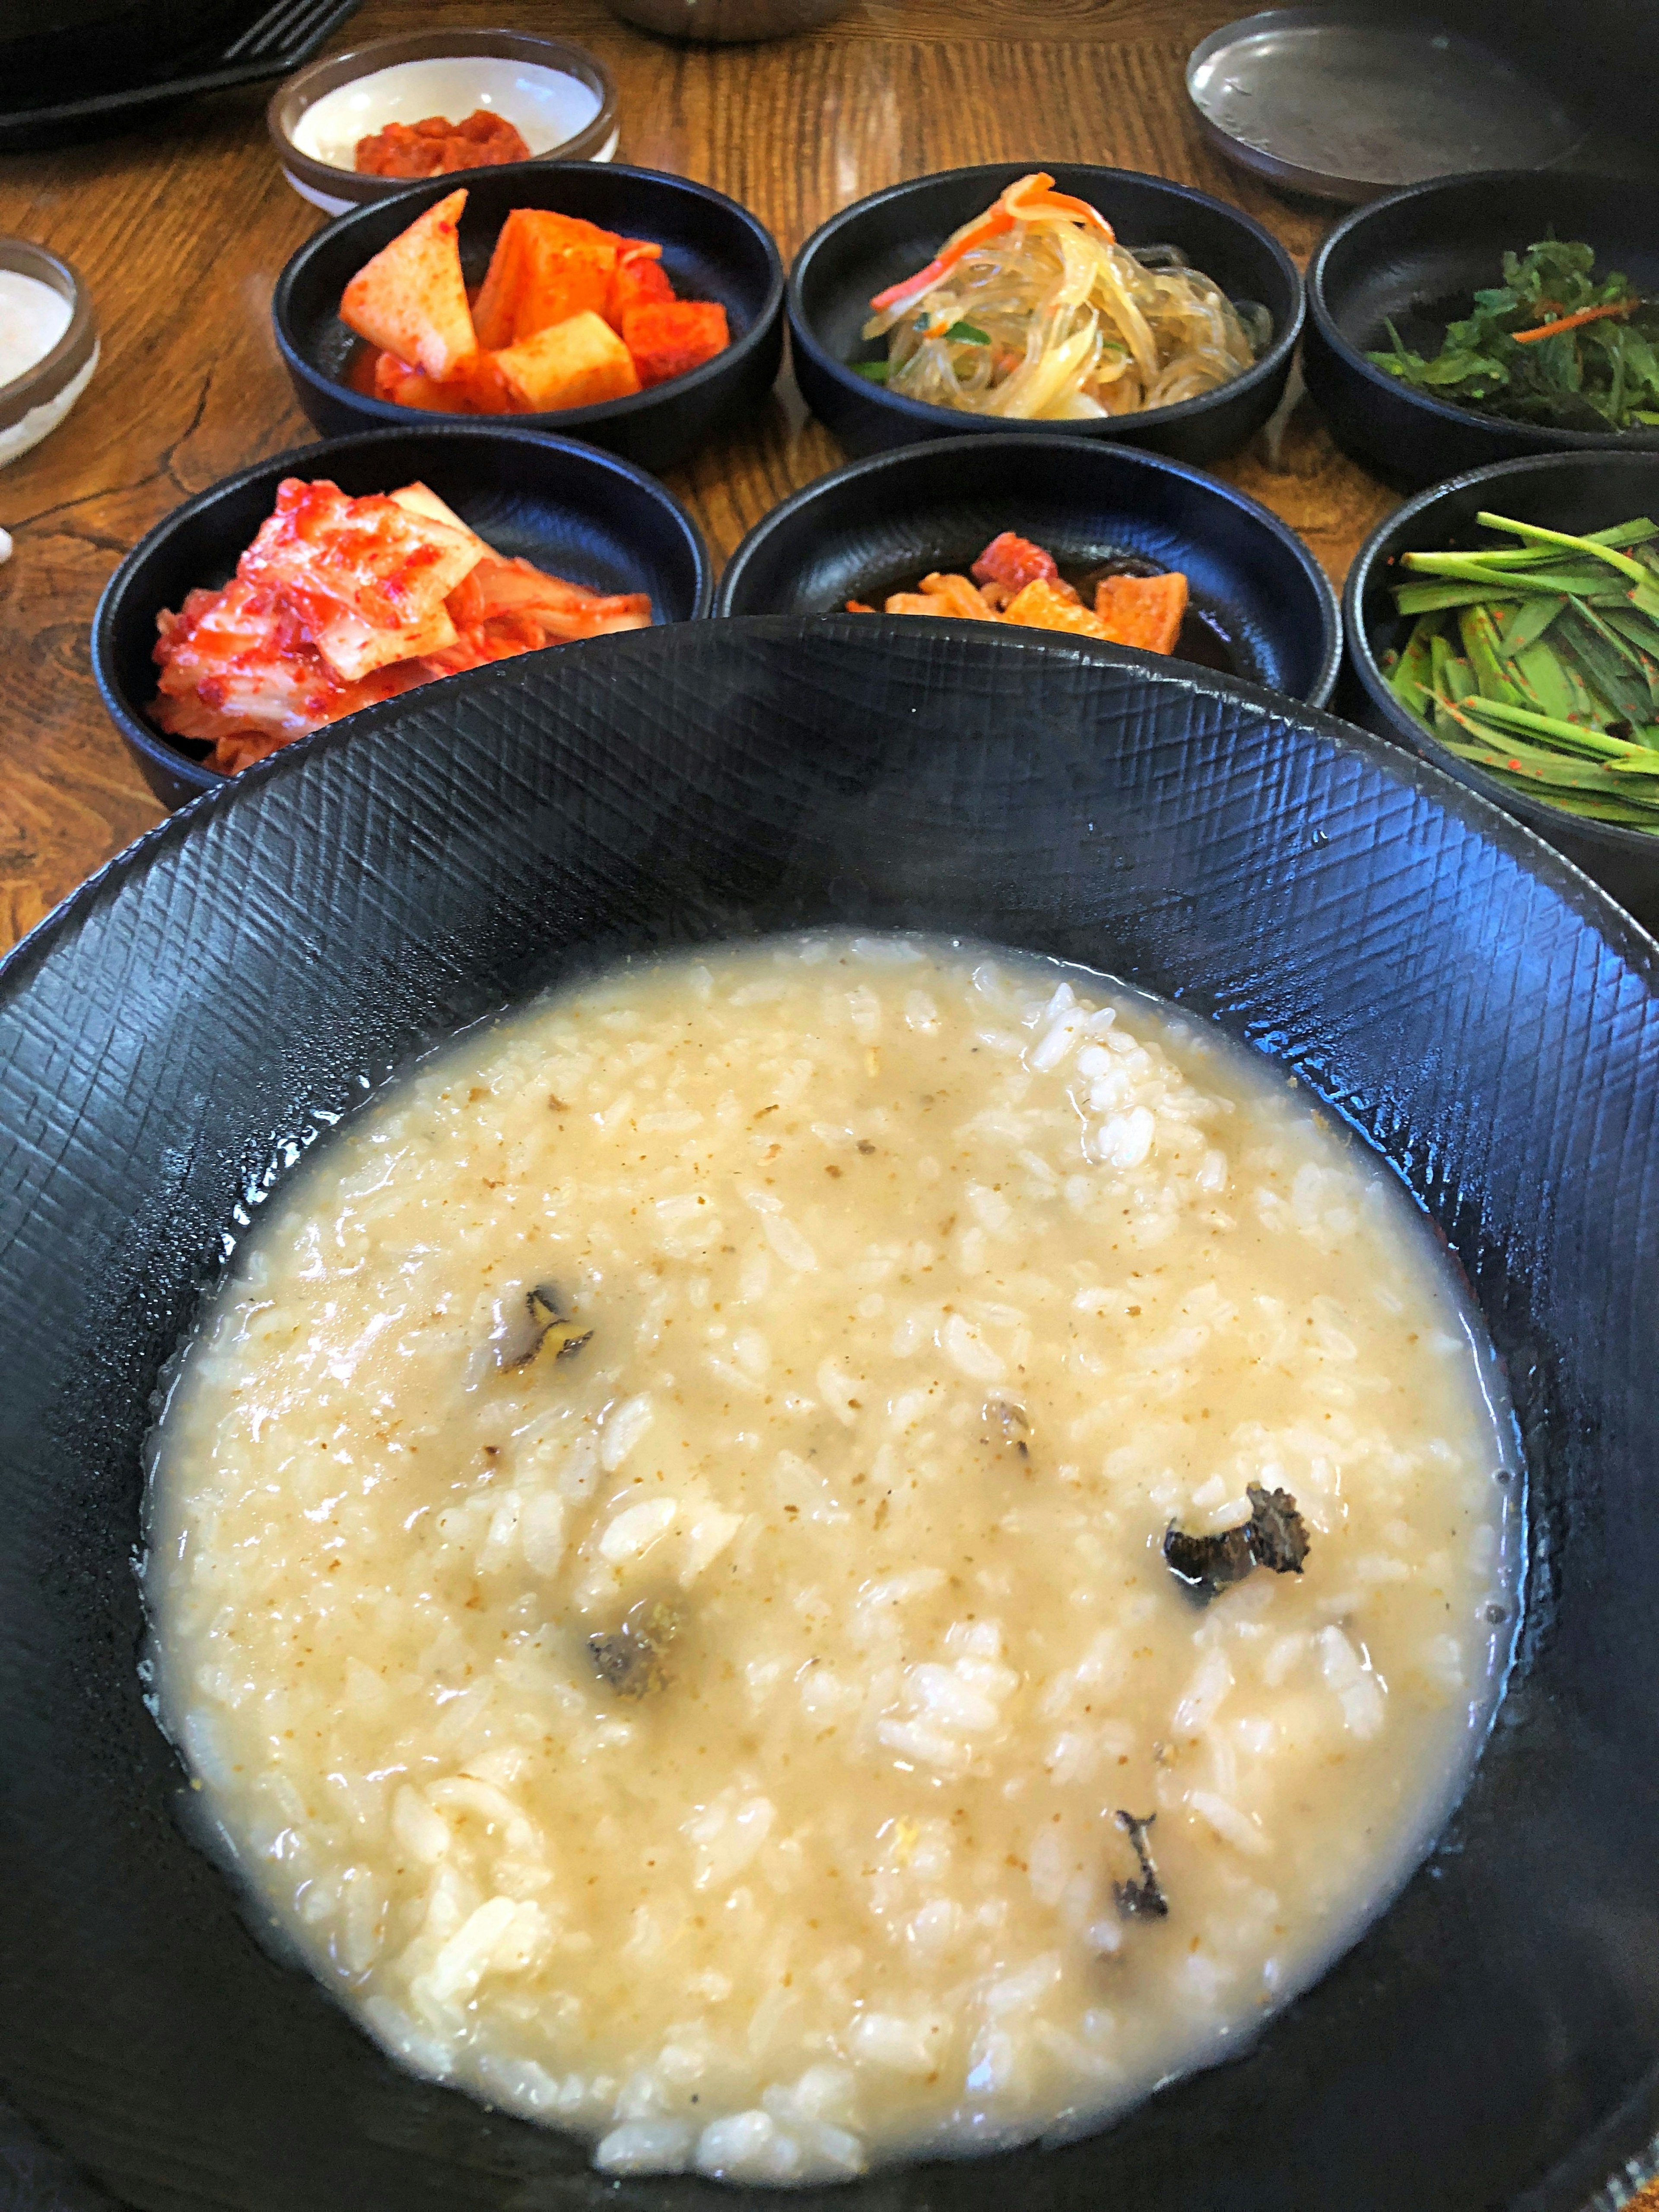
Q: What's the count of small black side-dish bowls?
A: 6